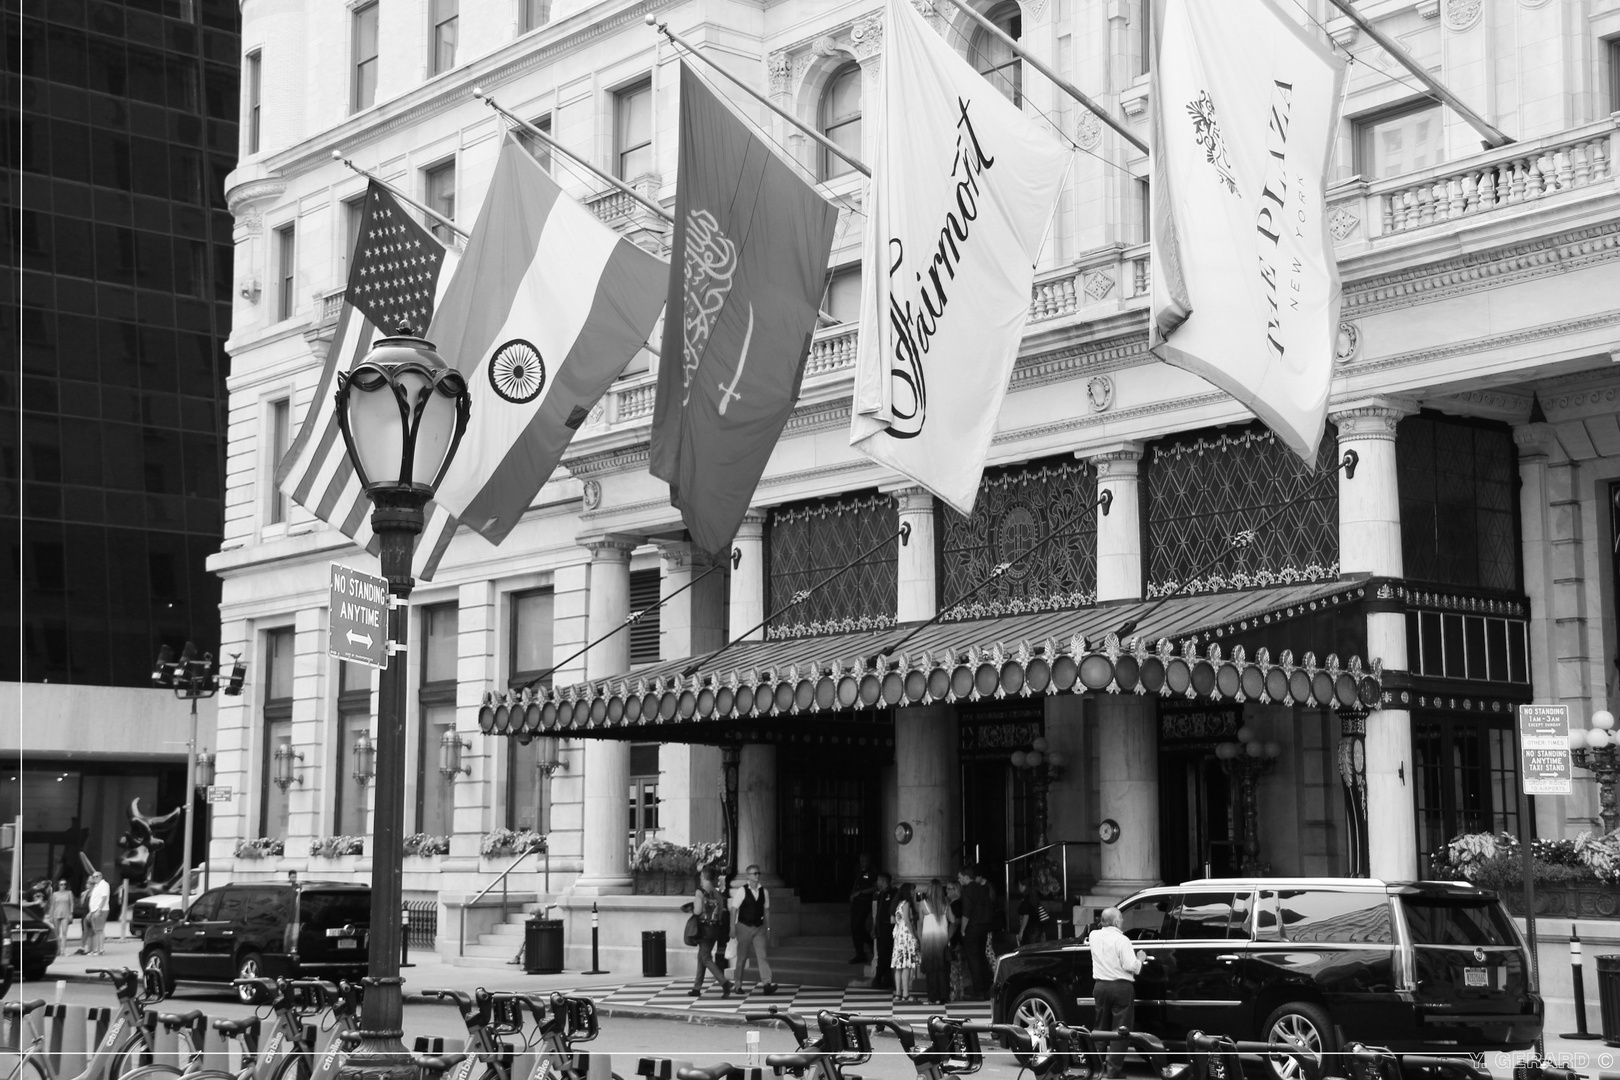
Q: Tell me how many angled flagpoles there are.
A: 5